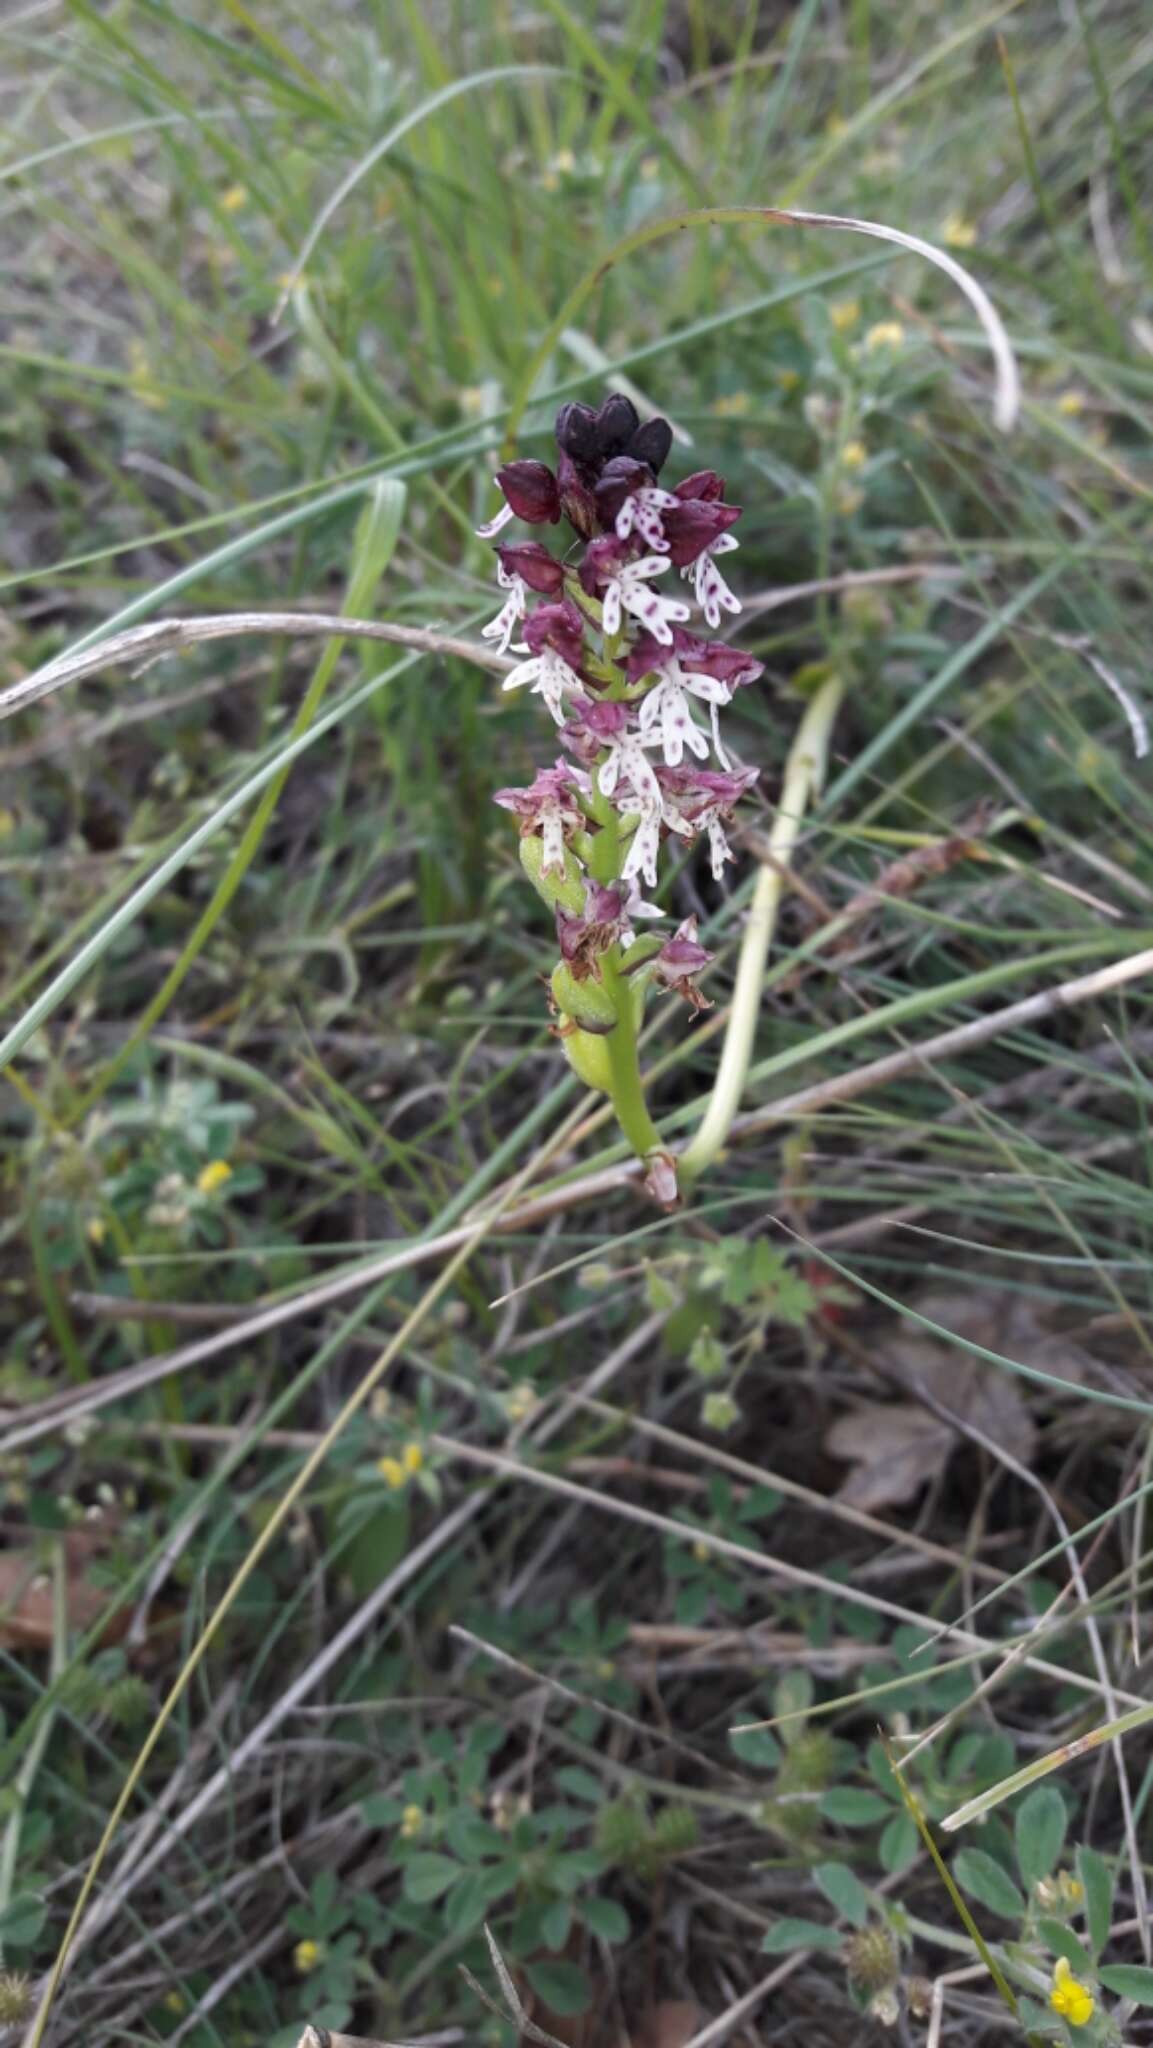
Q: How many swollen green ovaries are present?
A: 3